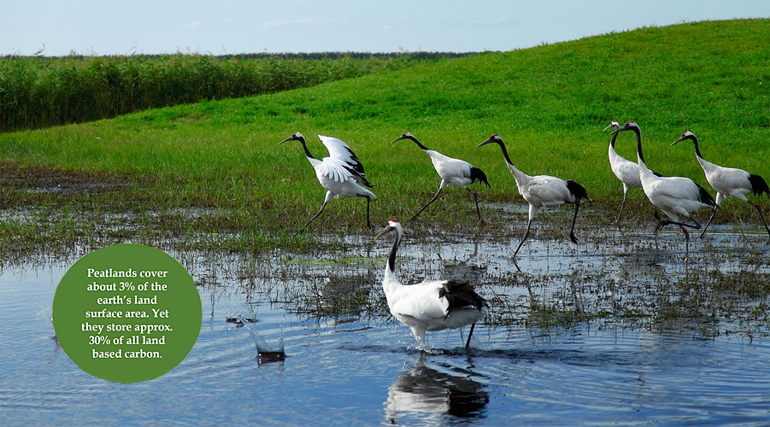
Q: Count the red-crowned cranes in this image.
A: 7